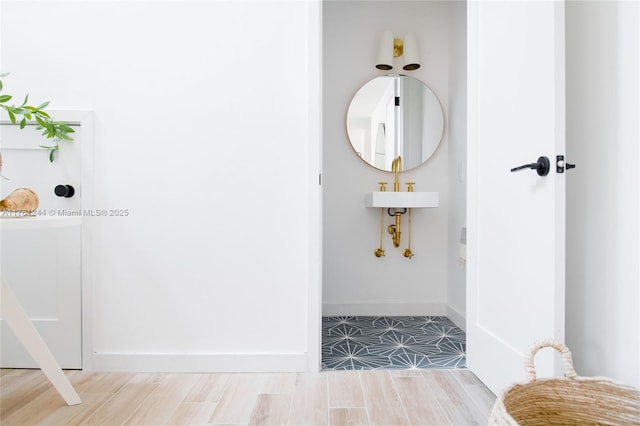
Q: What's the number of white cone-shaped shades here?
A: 2